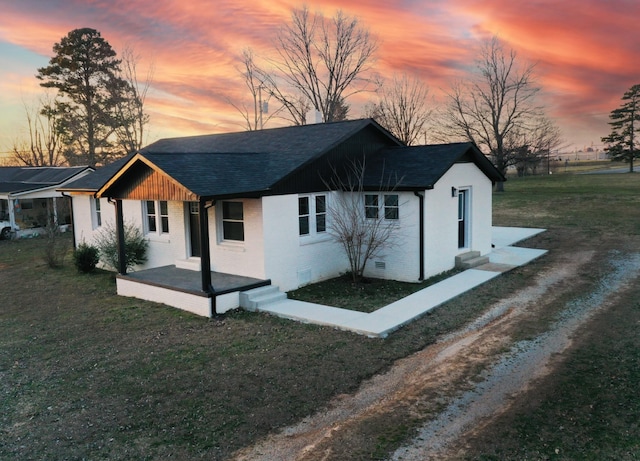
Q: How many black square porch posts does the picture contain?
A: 2